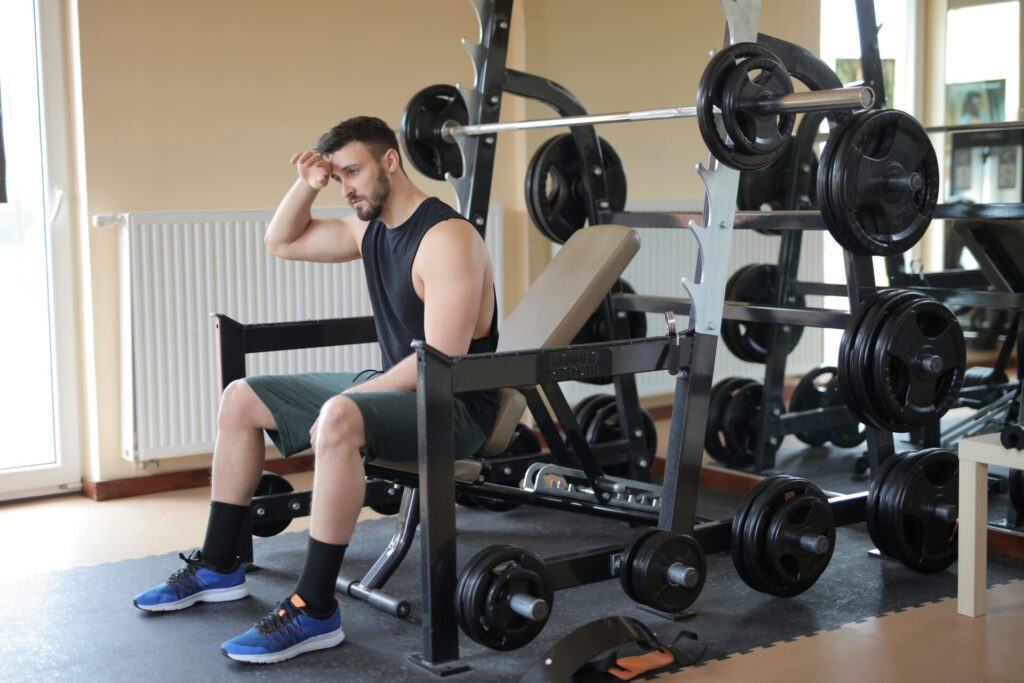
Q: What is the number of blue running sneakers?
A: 2